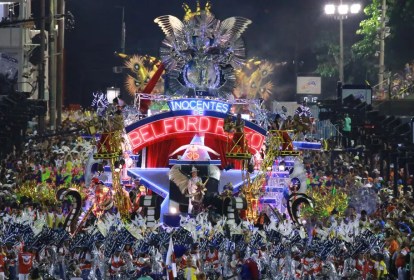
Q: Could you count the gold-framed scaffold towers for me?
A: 3